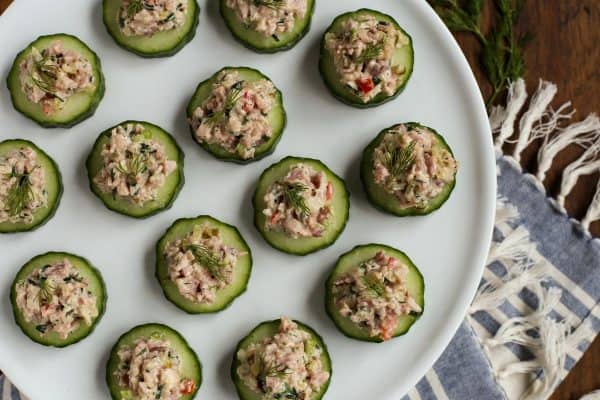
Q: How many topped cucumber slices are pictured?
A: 14